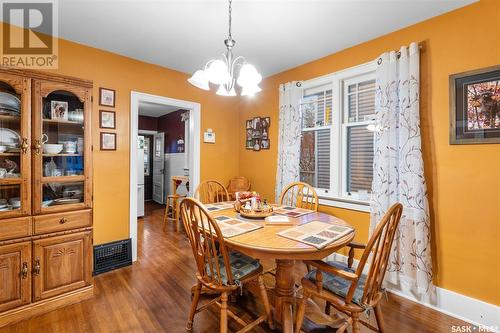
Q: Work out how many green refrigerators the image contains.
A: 0